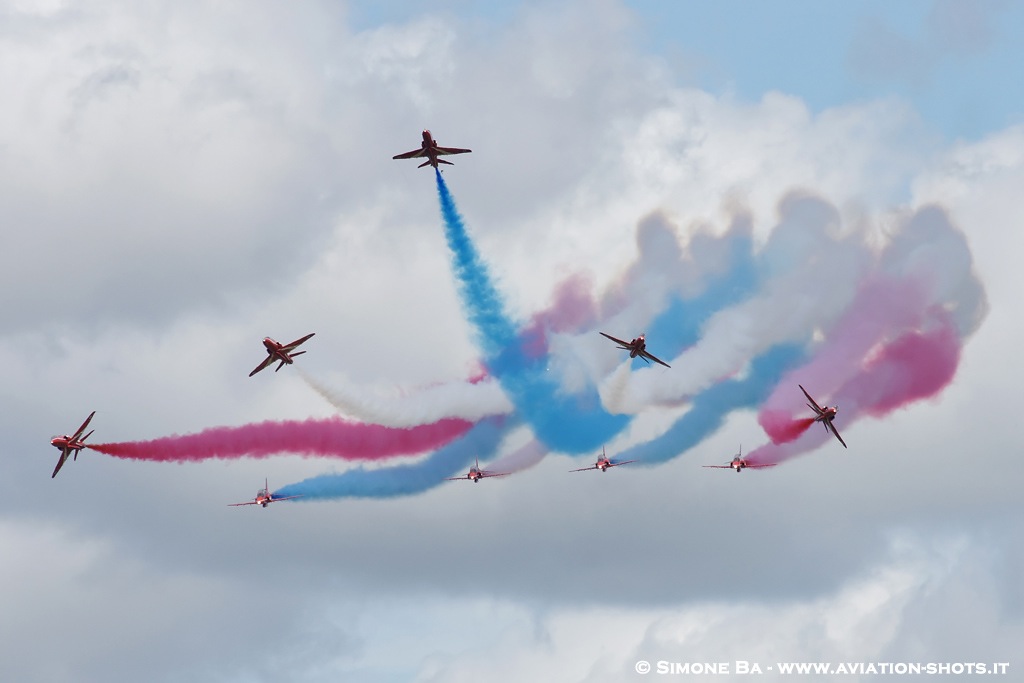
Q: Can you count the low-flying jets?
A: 4